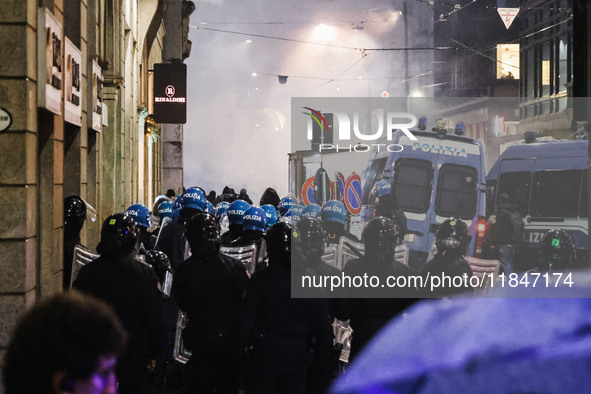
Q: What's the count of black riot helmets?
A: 9